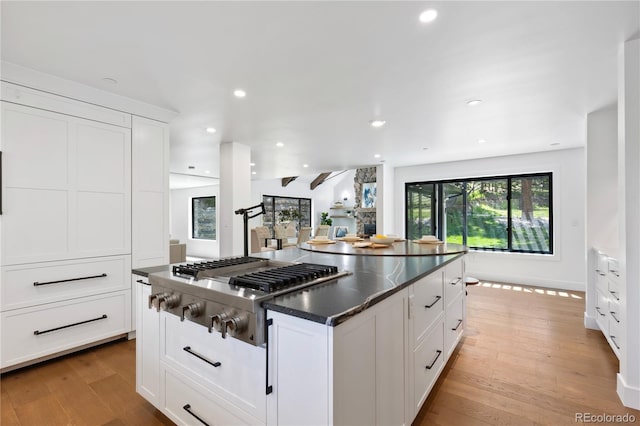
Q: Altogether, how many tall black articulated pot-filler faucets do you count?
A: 1